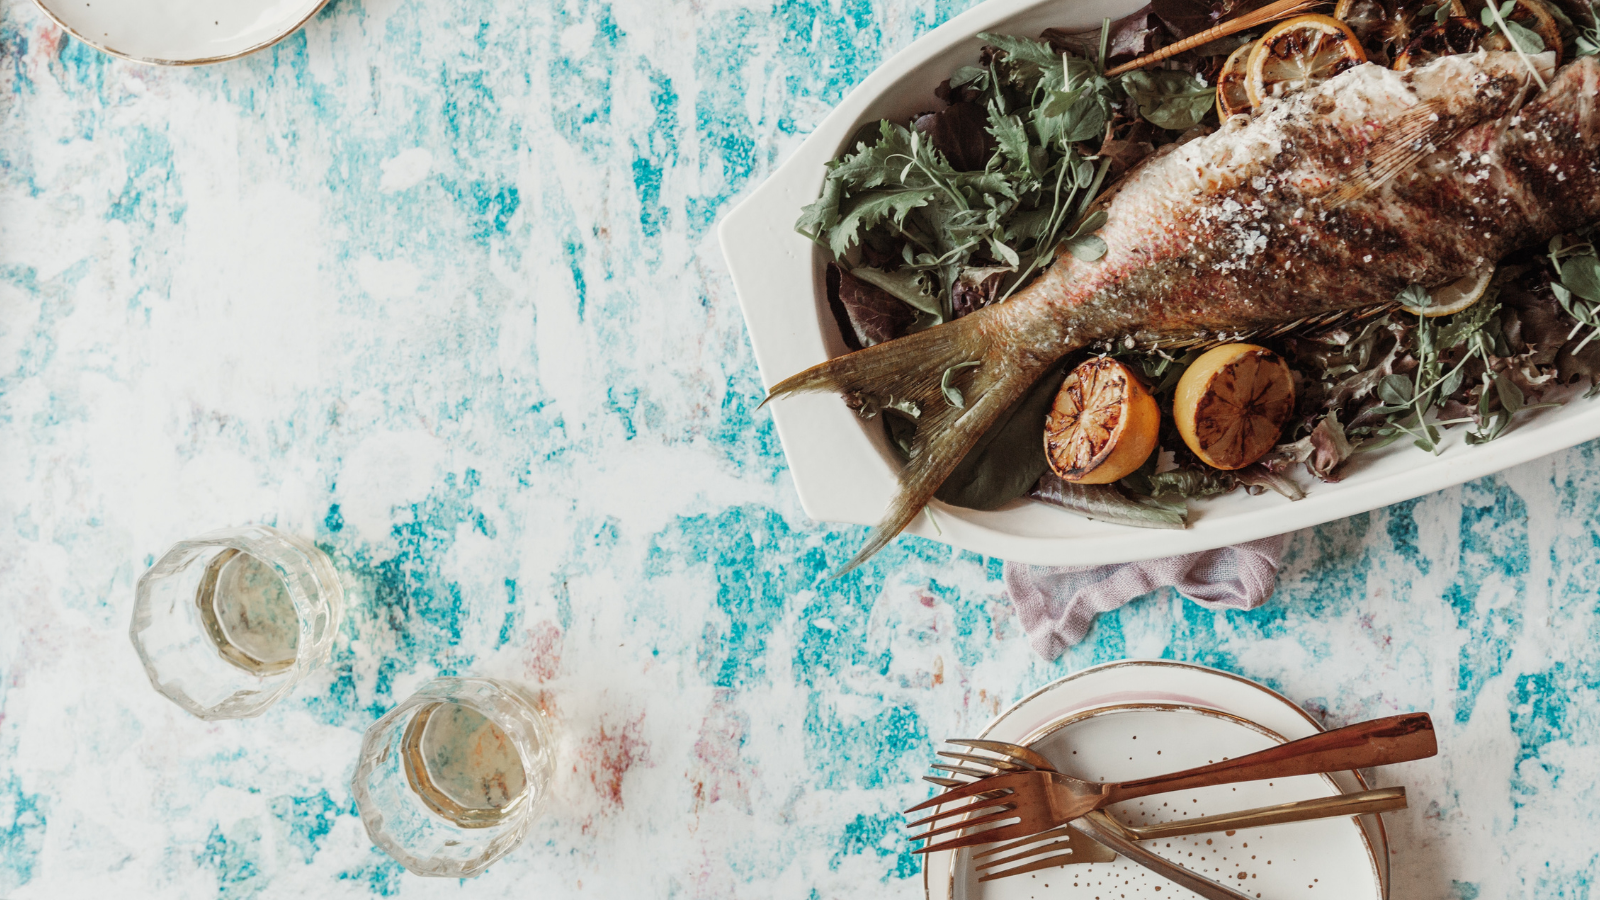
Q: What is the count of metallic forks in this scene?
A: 3